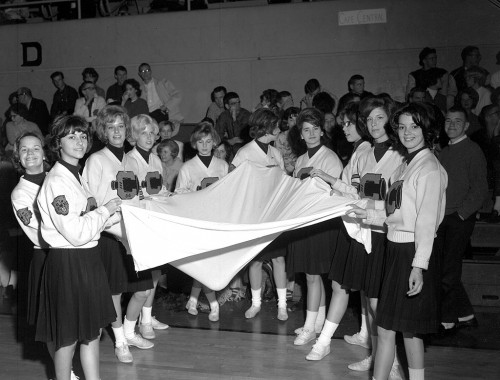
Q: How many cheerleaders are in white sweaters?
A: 10